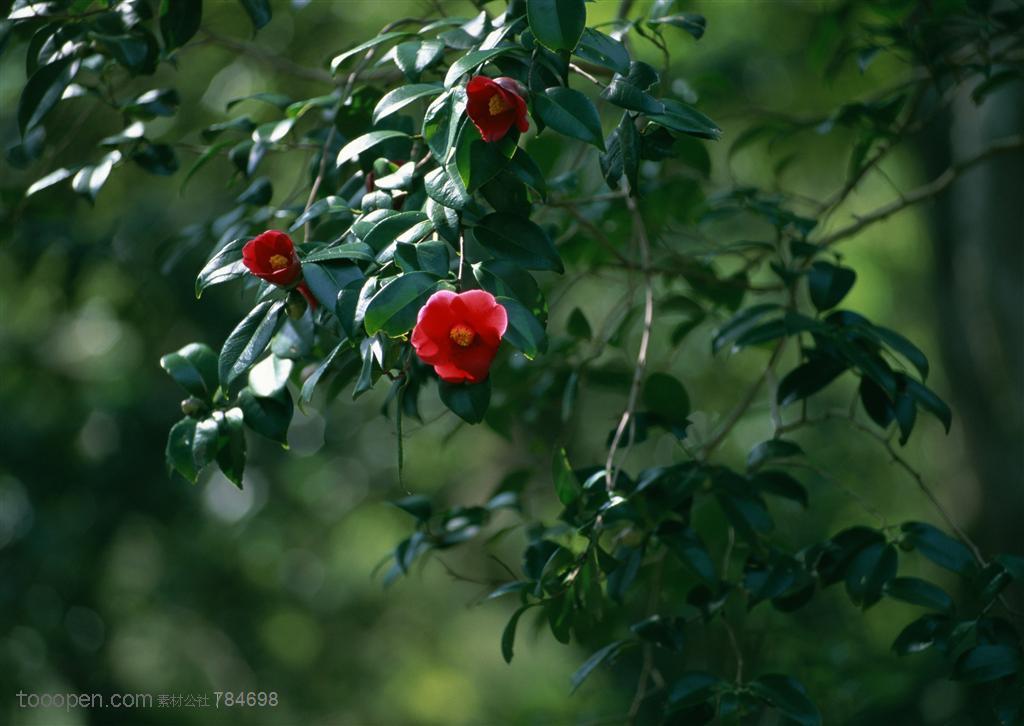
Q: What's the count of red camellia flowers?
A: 3